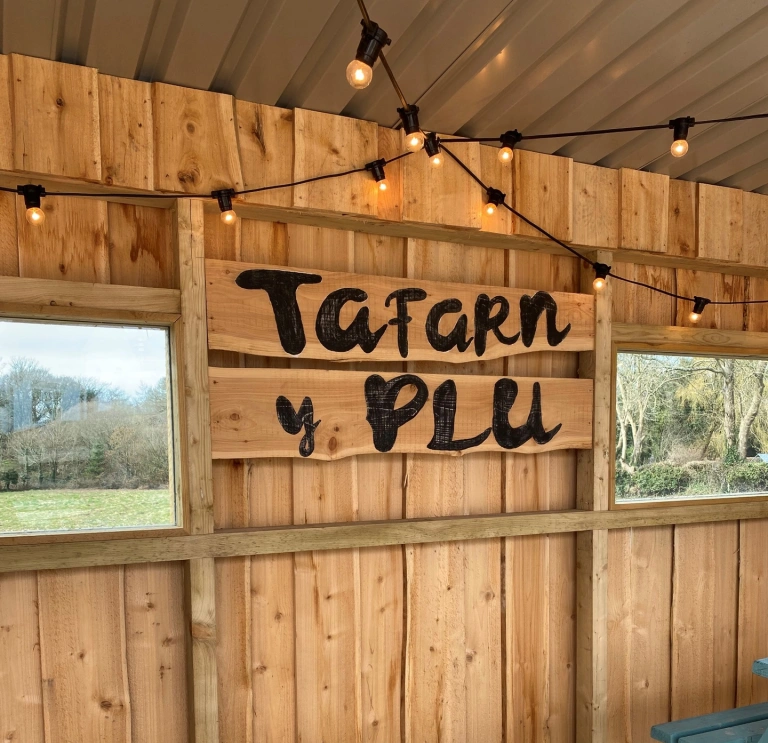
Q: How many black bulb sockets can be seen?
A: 11